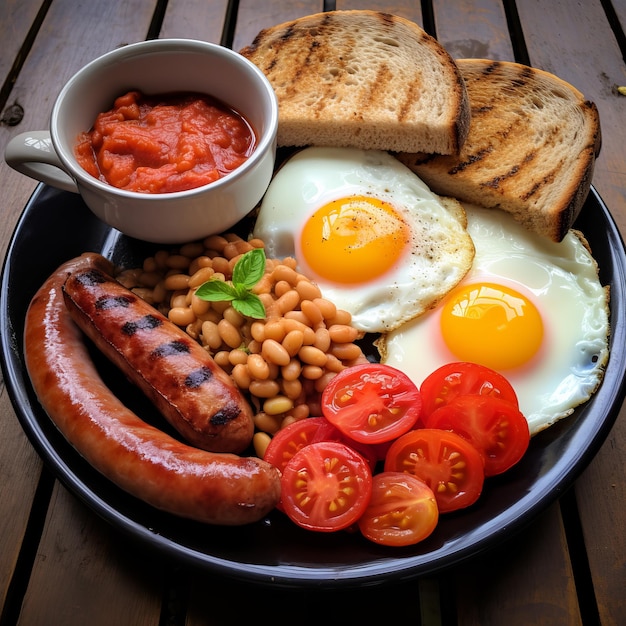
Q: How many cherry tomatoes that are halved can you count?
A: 7